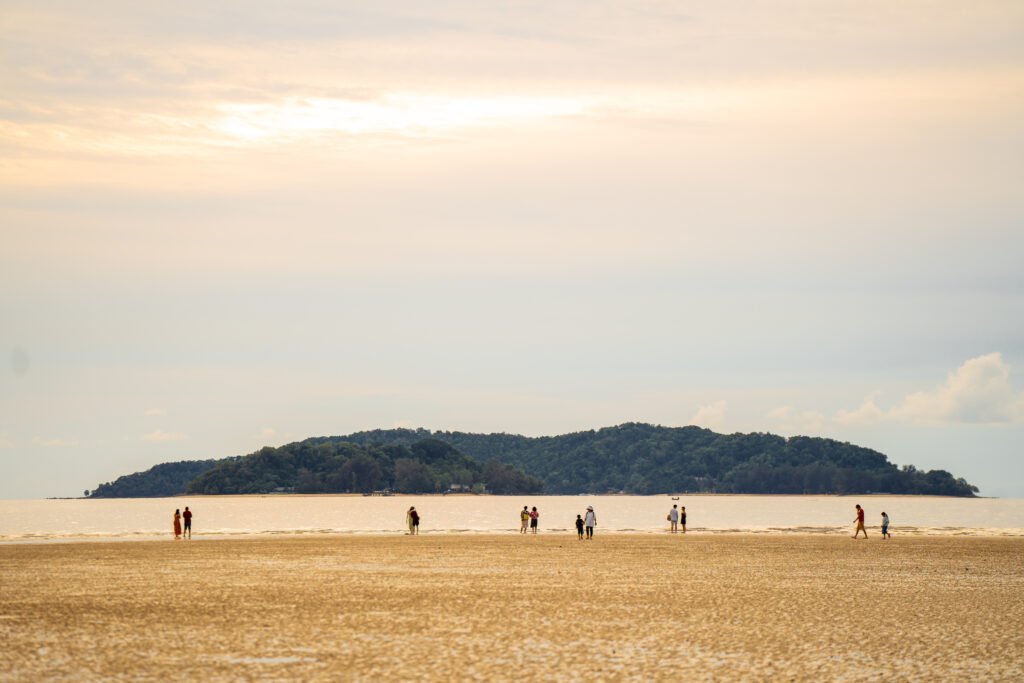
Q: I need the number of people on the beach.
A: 12